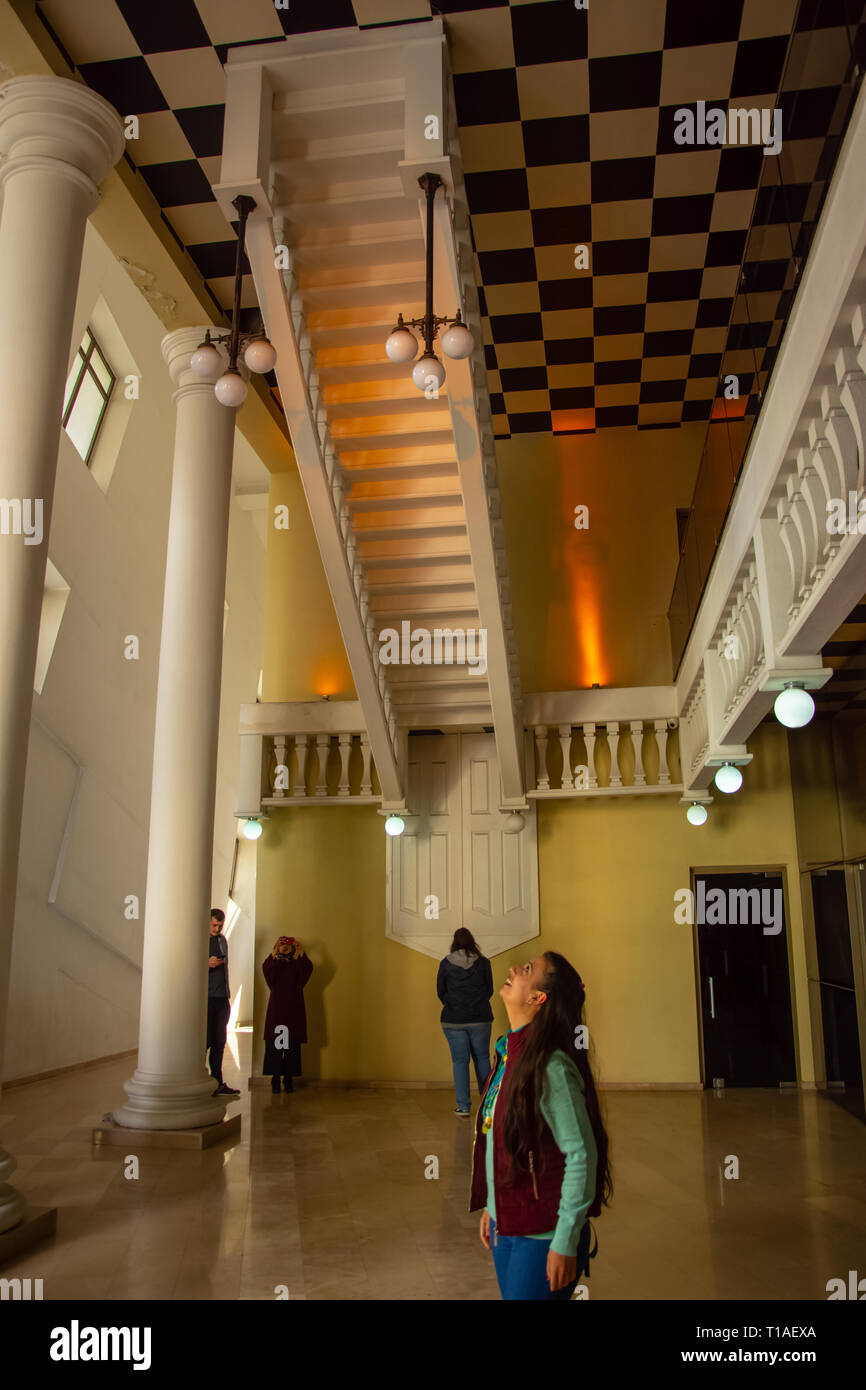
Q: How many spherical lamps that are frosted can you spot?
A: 12